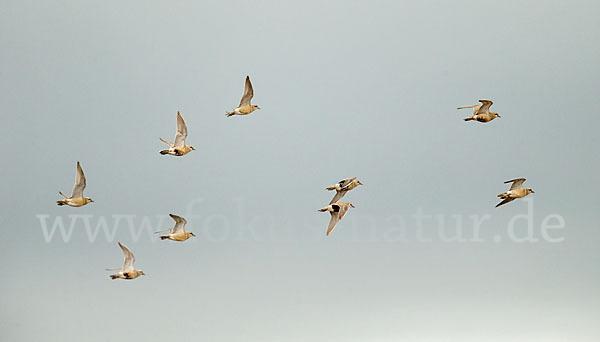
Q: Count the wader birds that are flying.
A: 9